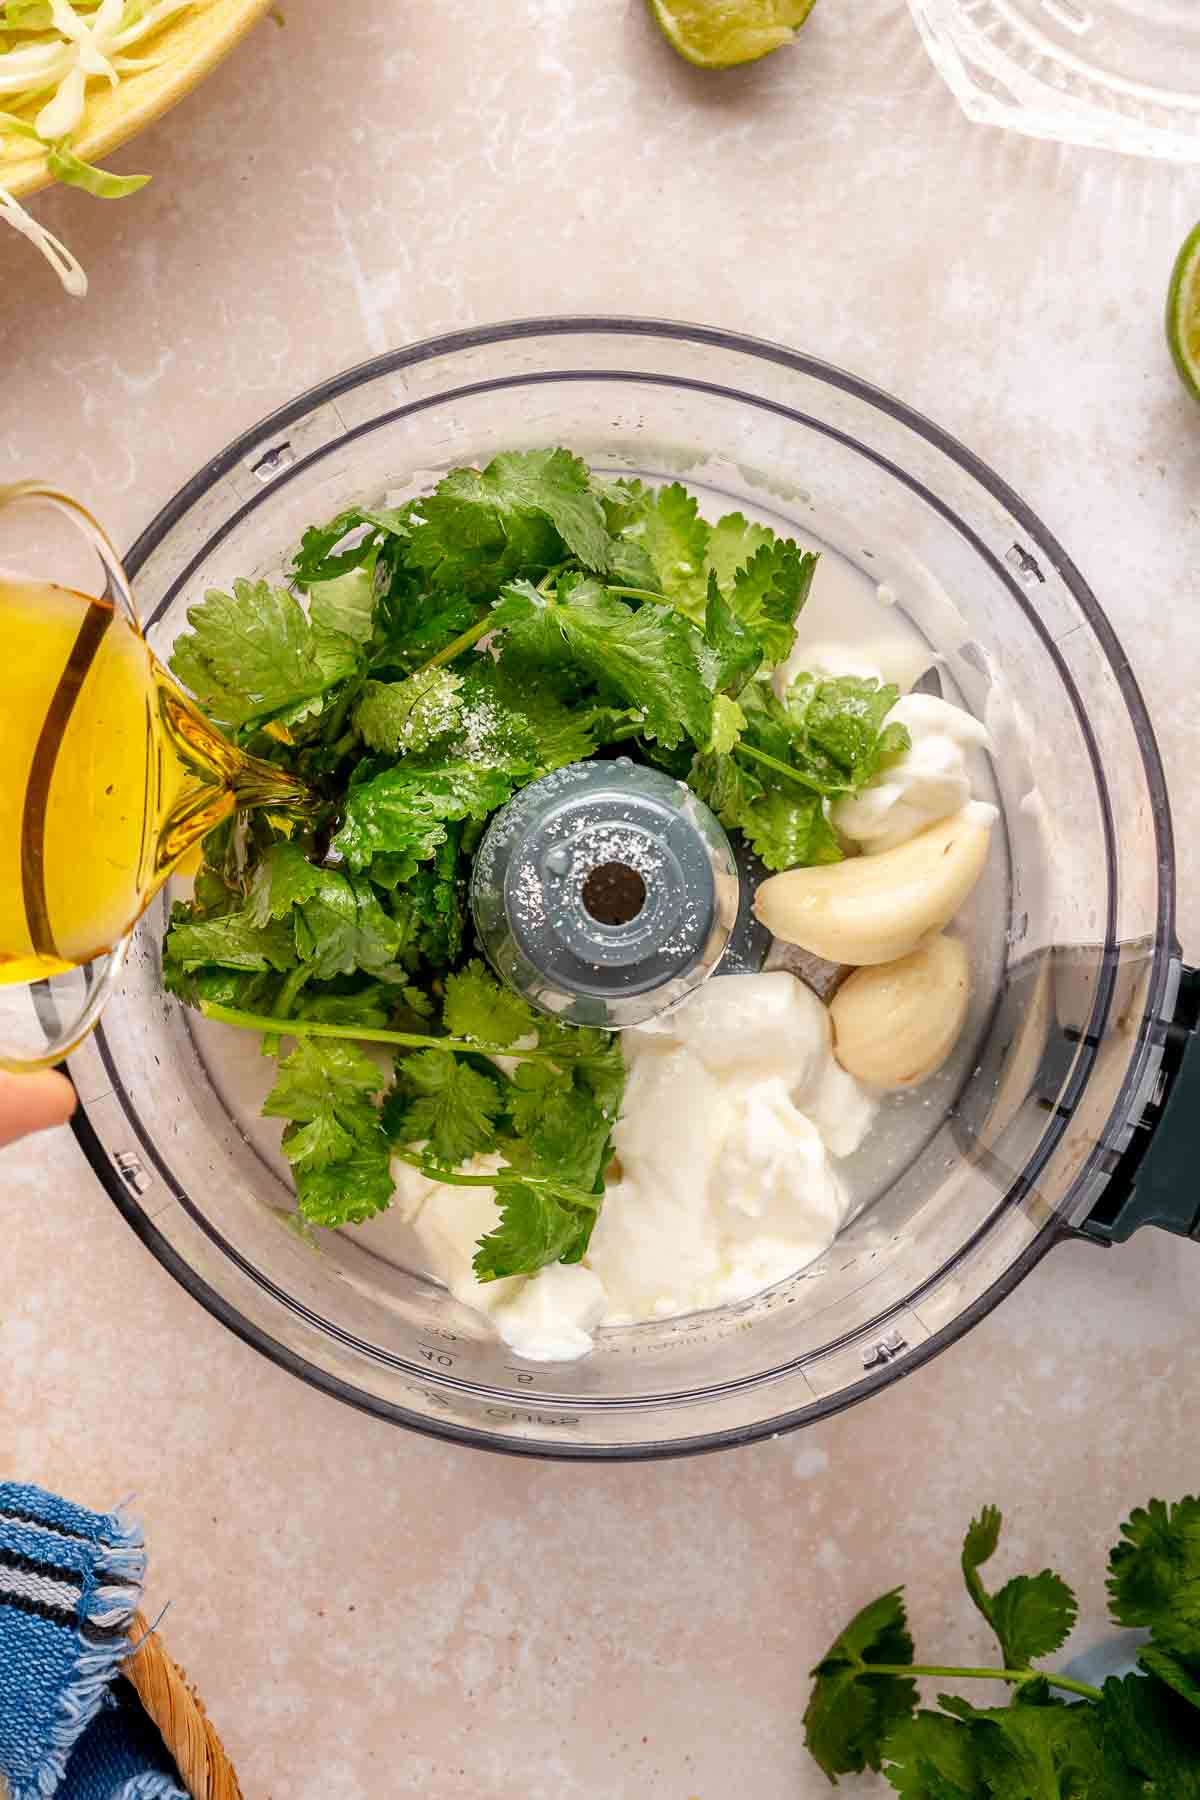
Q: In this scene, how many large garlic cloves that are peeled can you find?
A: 2